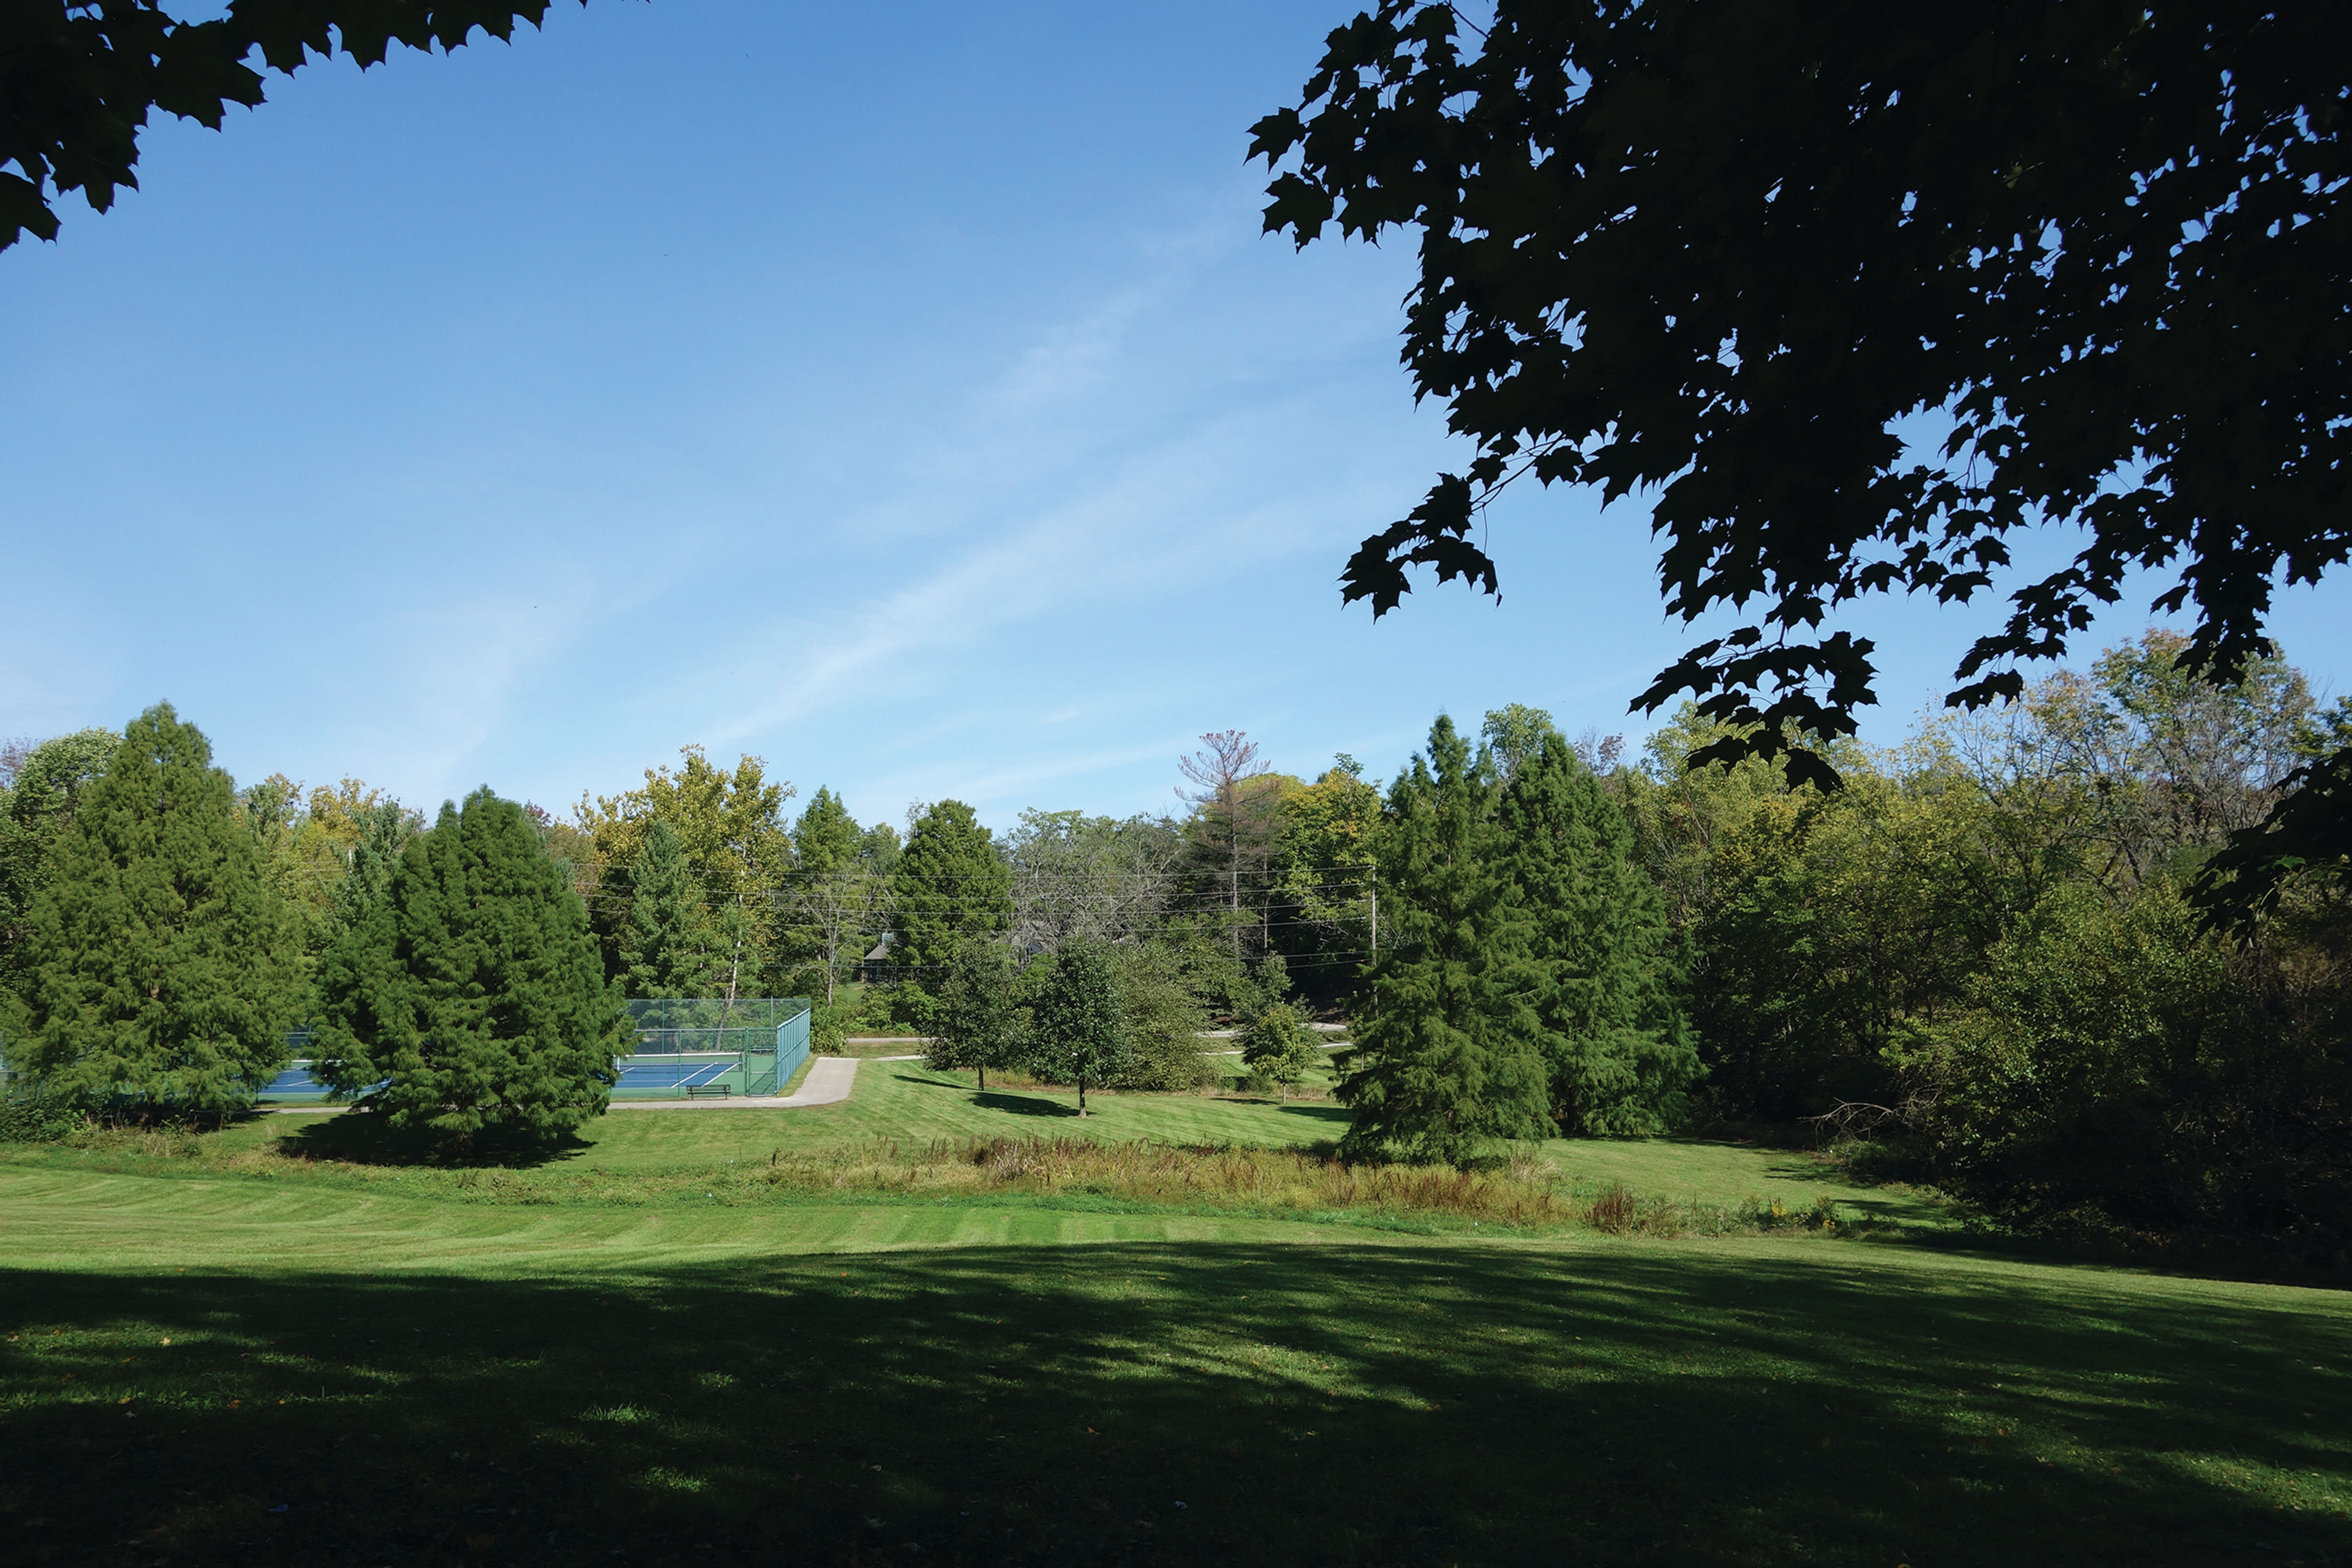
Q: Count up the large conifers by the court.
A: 2